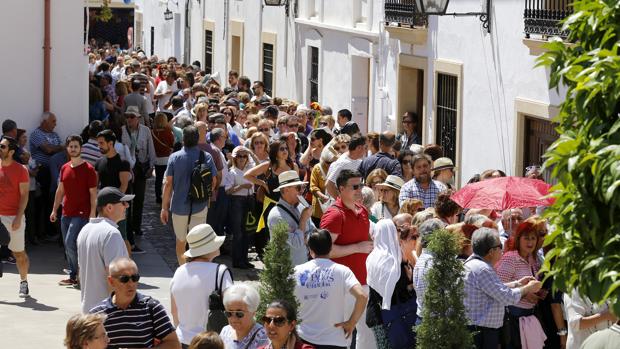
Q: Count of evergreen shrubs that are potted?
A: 2